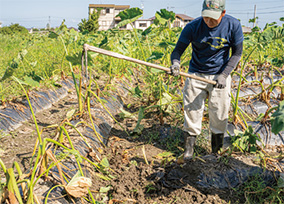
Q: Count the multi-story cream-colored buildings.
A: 1